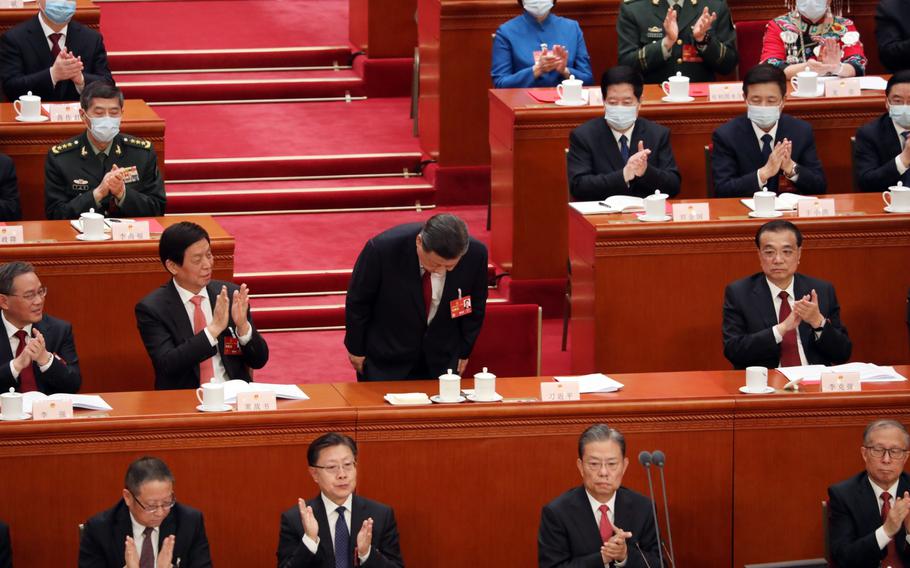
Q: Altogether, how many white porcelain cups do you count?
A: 13